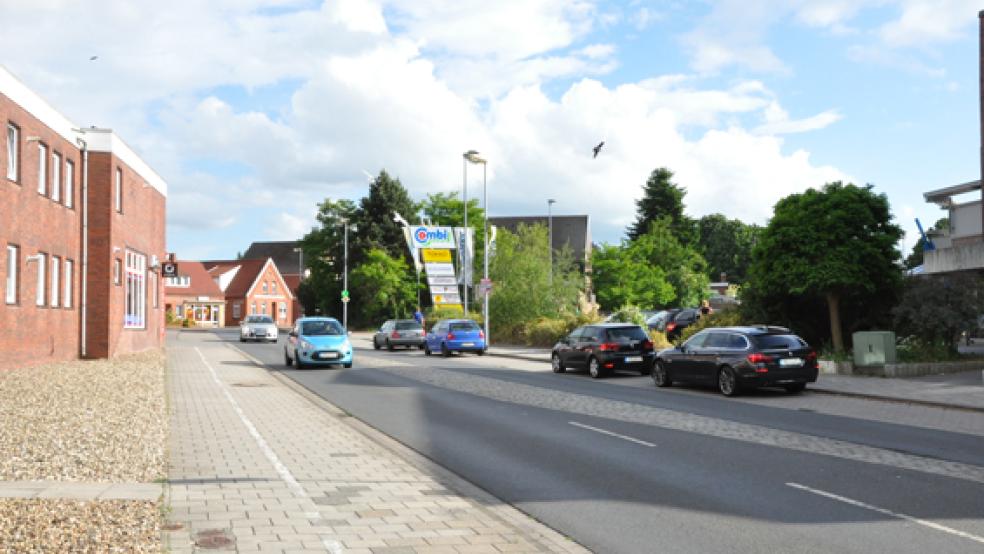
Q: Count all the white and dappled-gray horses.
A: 0